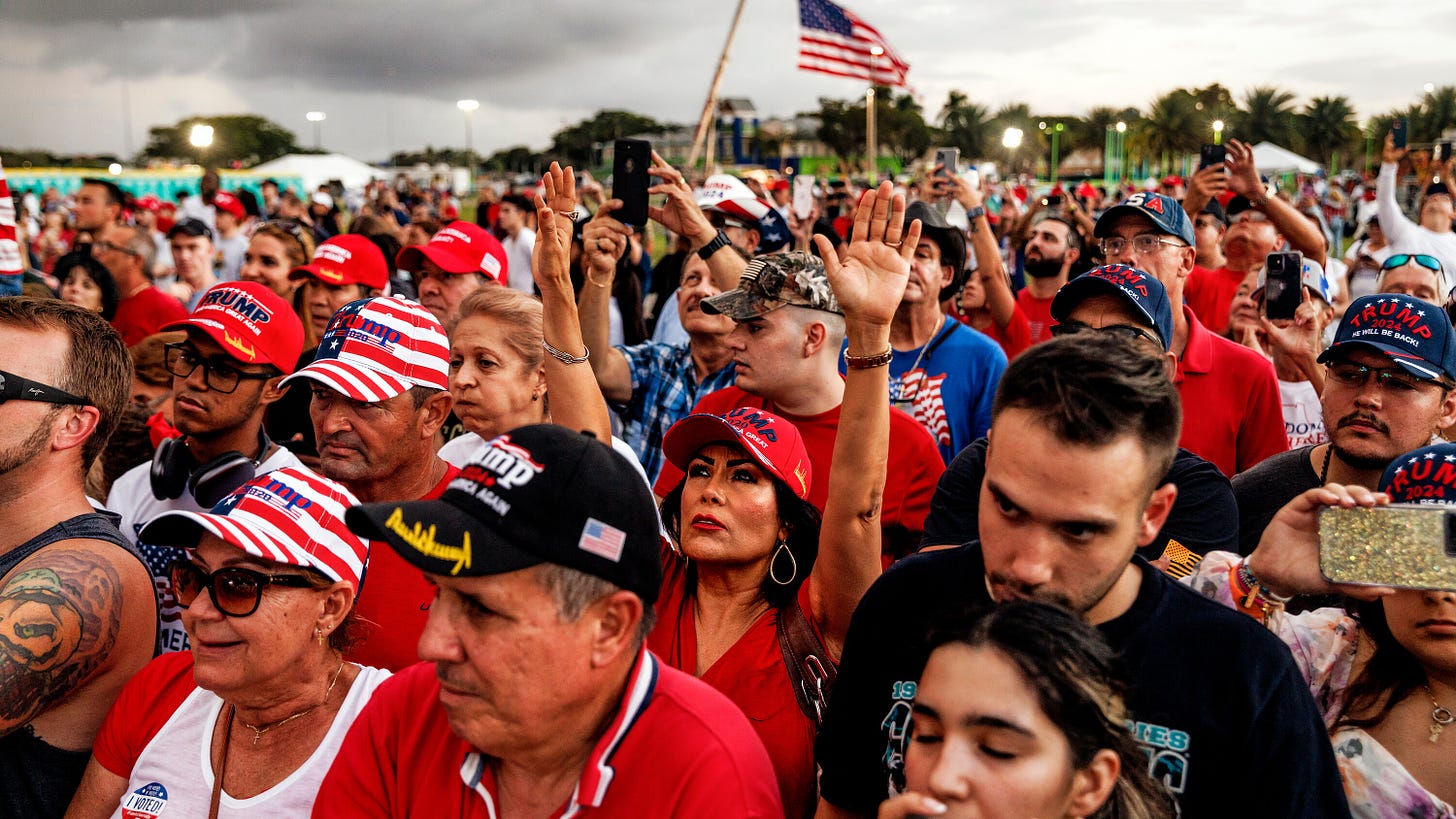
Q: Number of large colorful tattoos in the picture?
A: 1